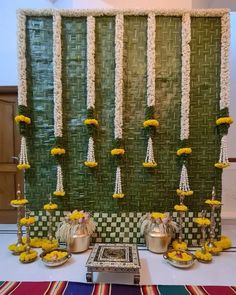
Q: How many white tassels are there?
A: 7